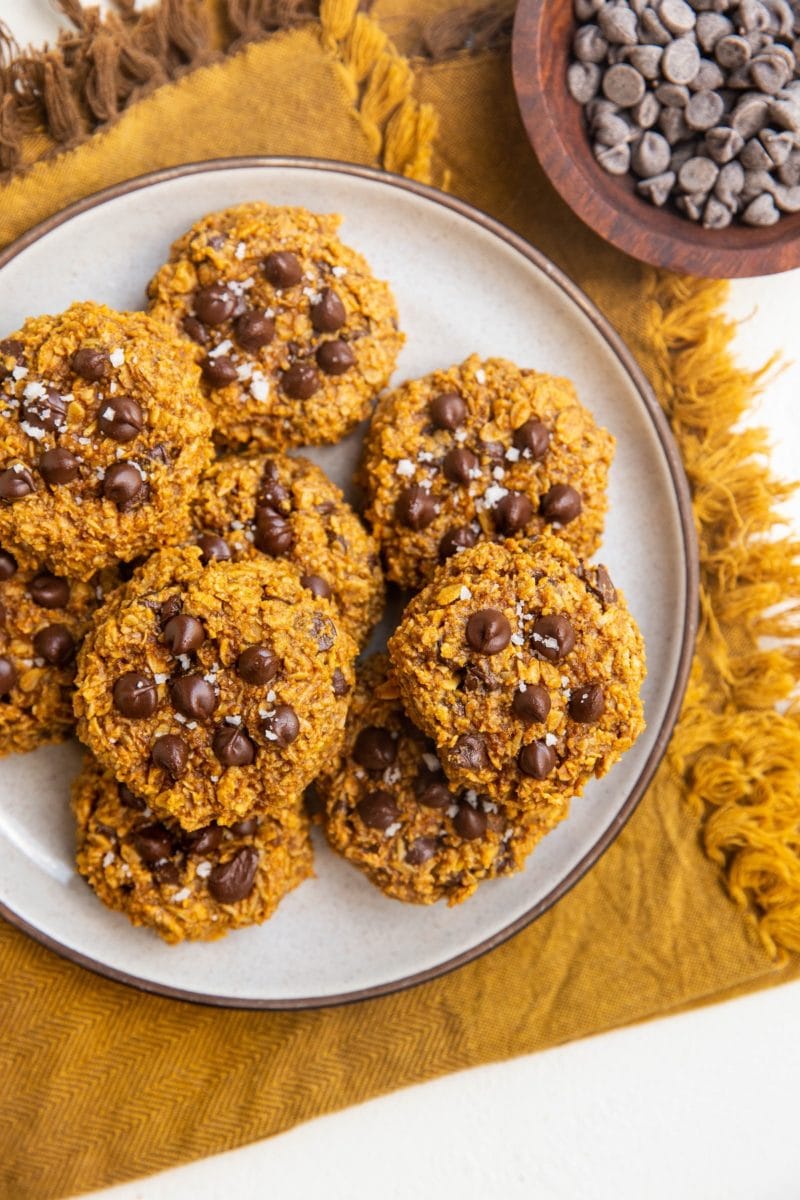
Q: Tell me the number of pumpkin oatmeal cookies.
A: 9